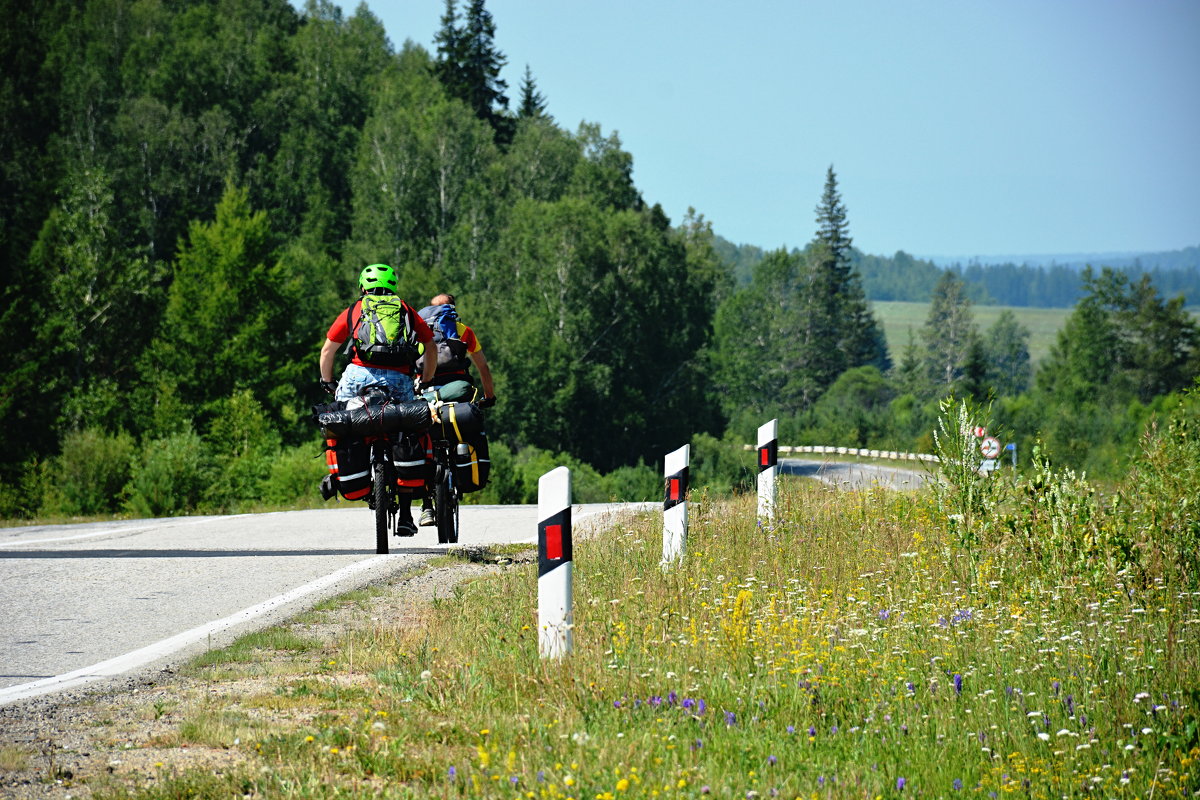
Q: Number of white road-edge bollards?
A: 3